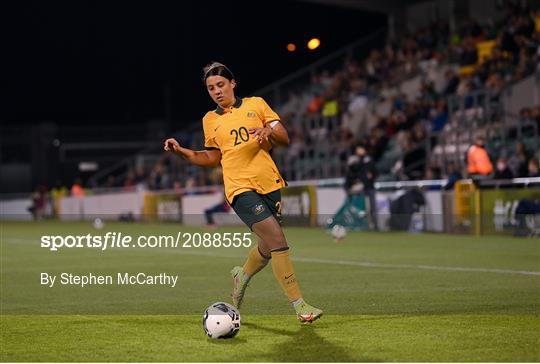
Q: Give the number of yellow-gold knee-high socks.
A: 2